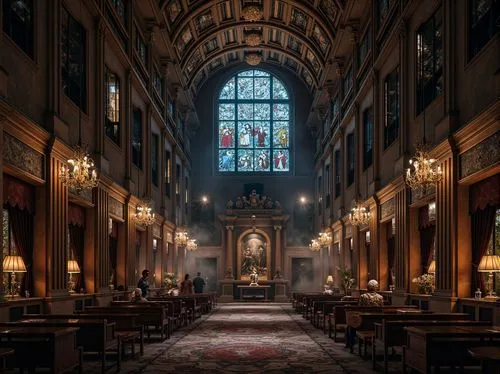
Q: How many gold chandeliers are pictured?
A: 8